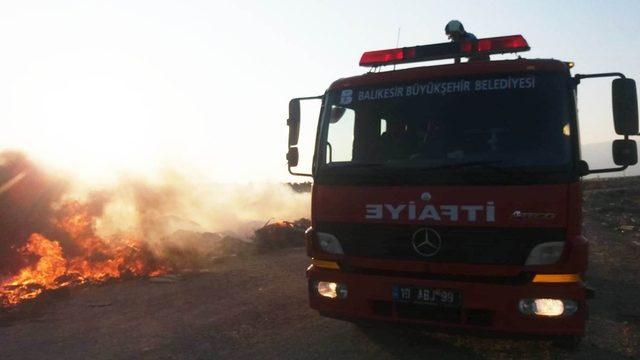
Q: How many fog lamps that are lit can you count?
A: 2